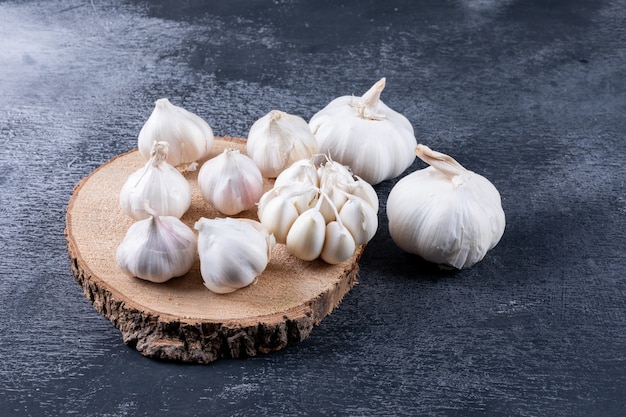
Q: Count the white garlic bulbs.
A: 9